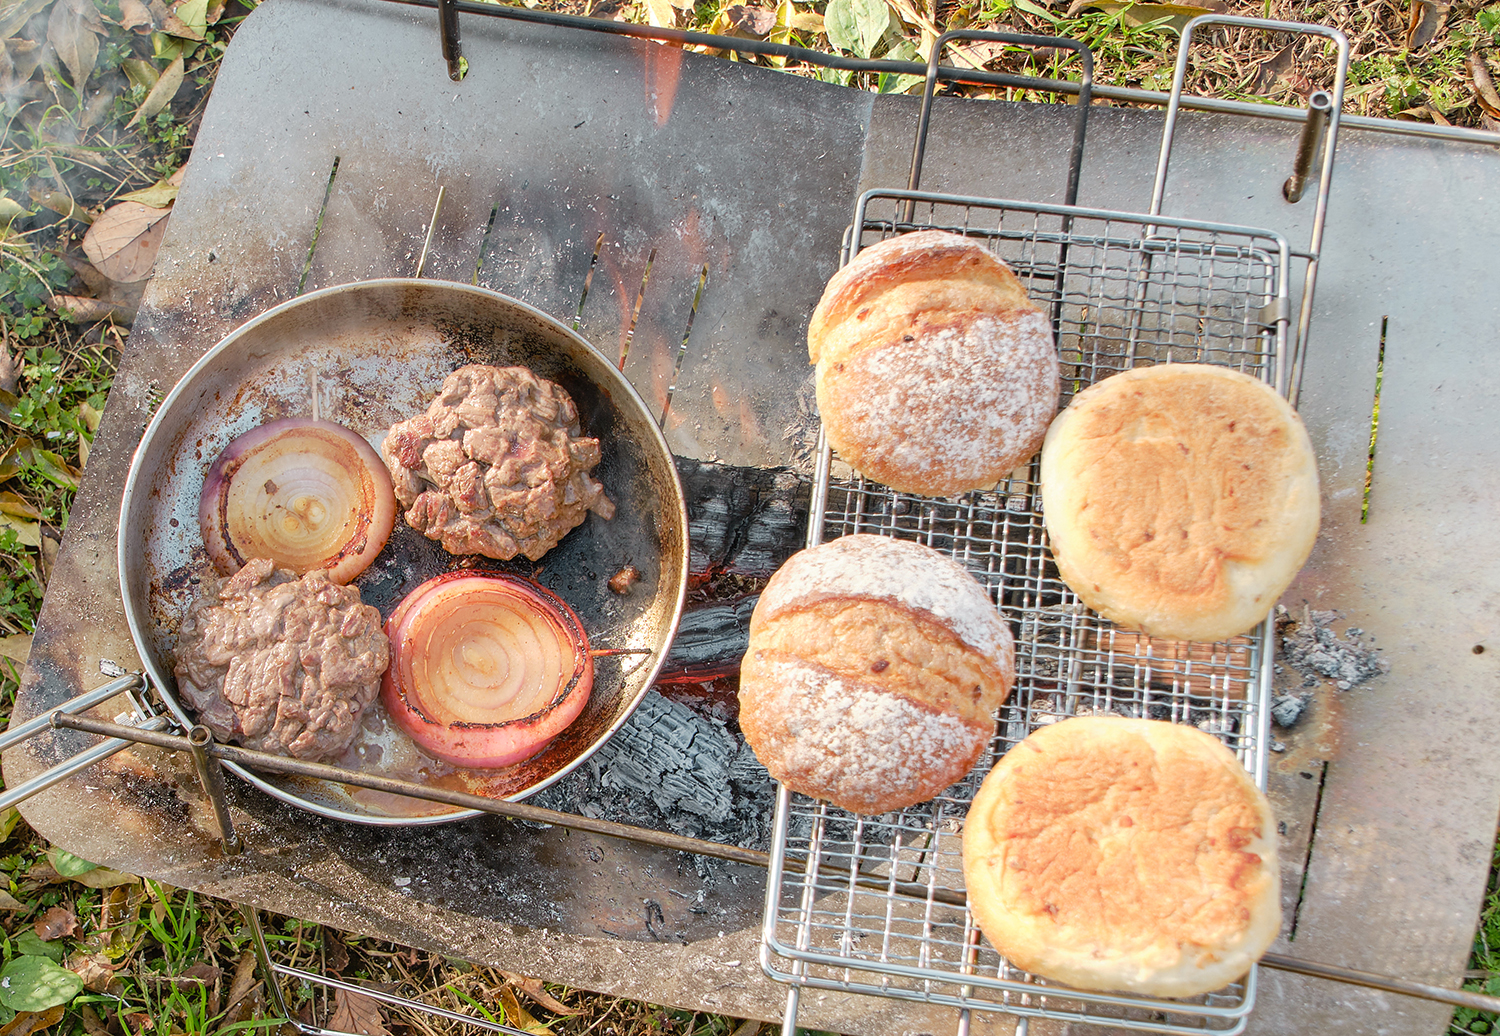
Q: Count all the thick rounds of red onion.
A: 2